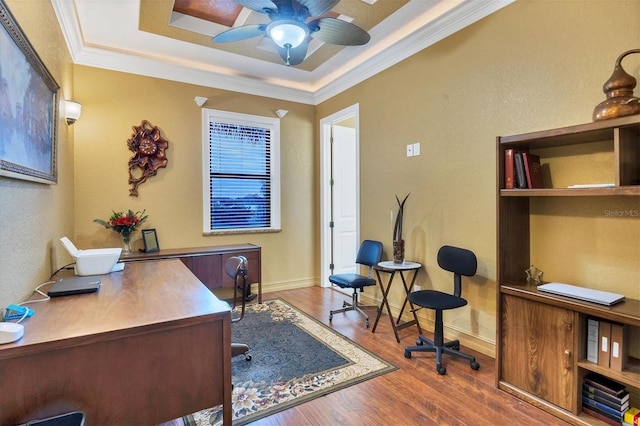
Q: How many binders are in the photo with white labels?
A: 2